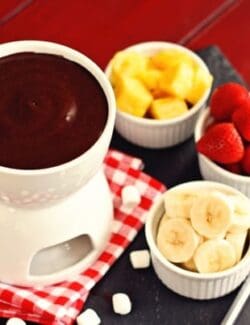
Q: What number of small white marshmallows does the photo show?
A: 5